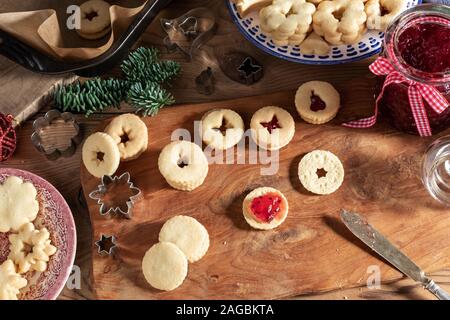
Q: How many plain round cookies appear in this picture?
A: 2